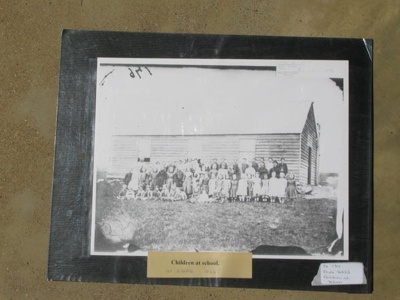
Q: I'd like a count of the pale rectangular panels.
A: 3